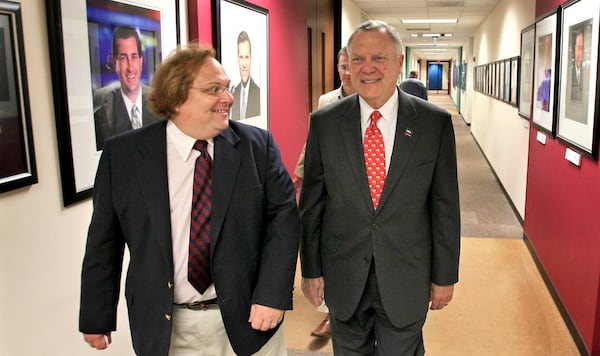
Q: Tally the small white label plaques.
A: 2